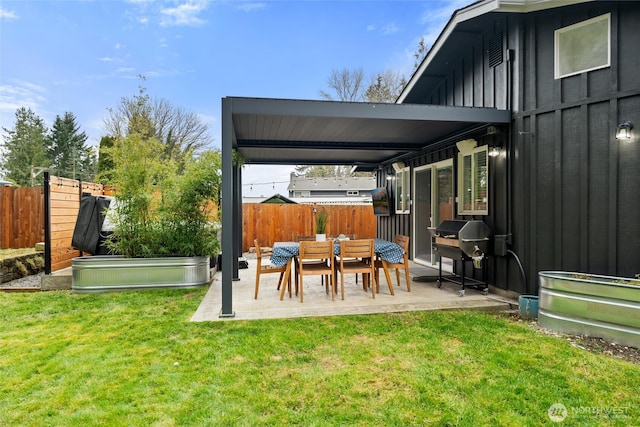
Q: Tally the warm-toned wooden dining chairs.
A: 6